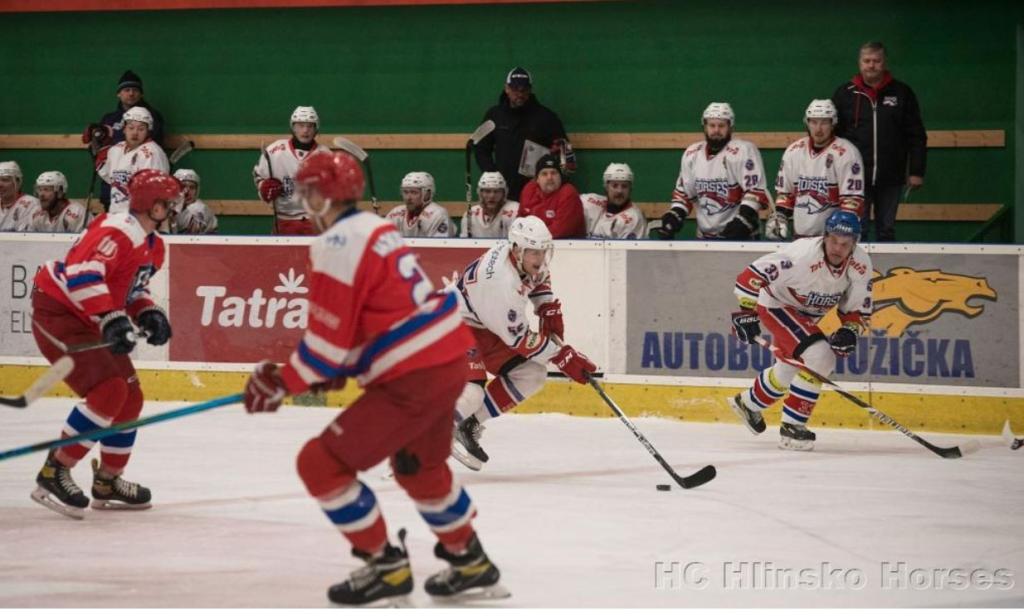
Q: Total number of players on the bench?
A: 10